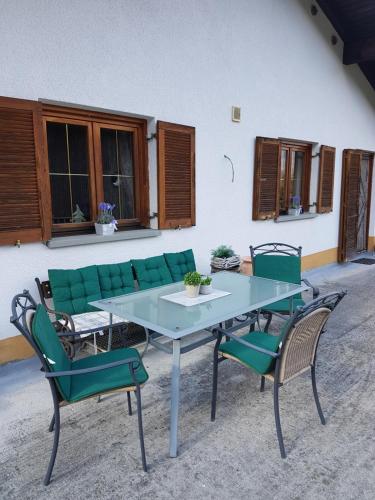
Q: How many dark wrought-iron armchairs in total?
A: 3